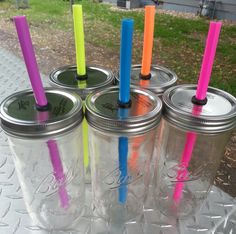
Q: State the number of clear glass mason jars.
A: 5